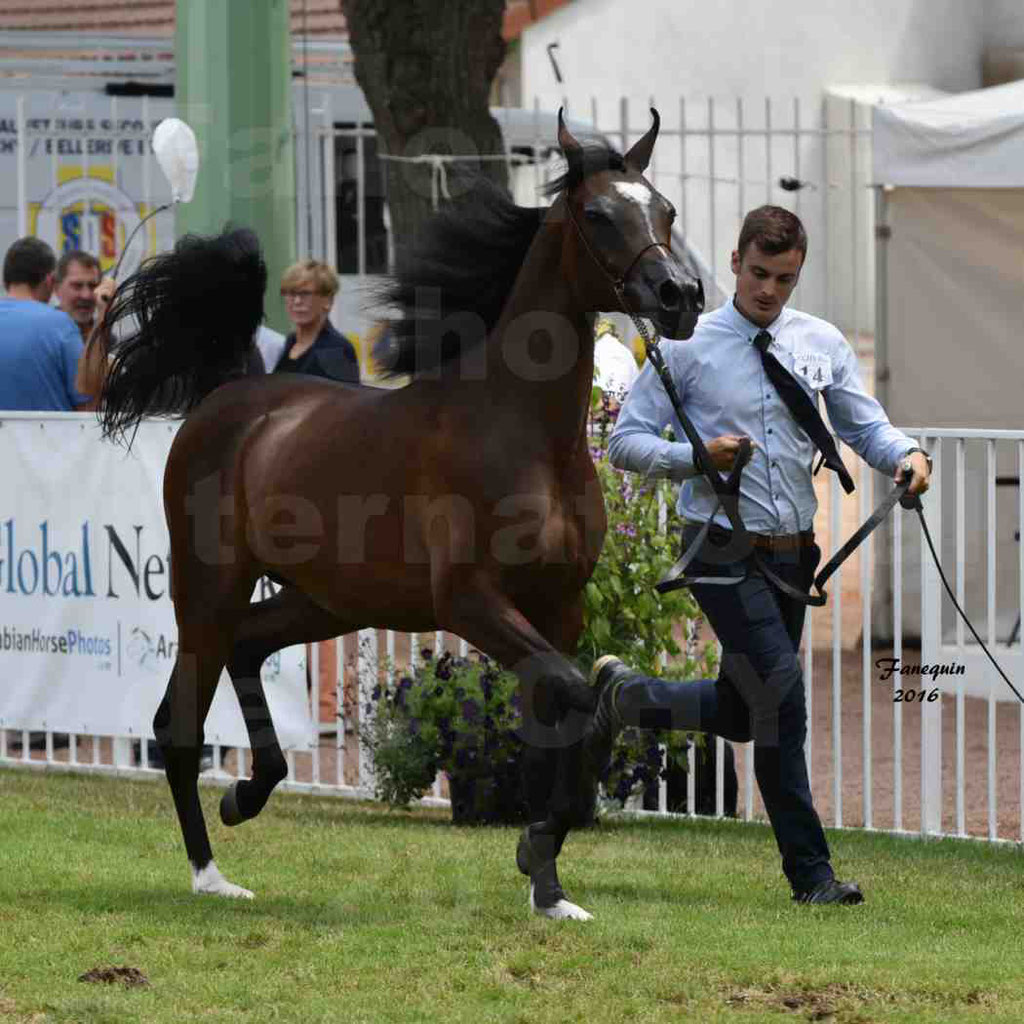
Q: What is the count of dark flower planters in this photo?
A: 1